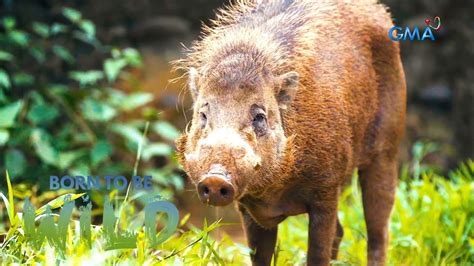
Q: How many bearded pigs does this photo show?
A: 1